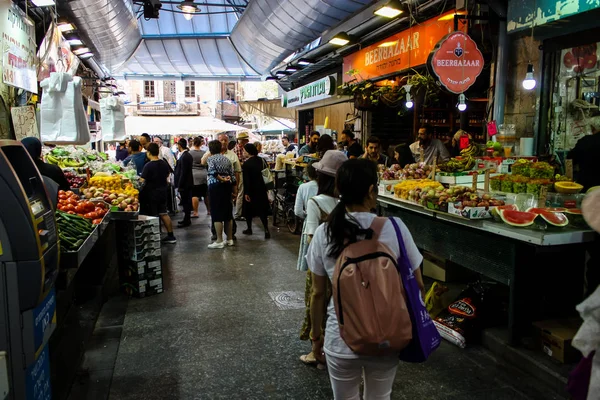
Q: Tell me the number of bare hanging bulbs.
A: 3